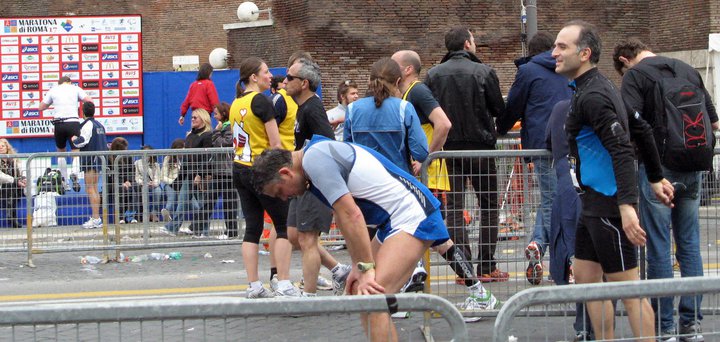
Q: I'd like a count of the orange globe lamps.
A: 0